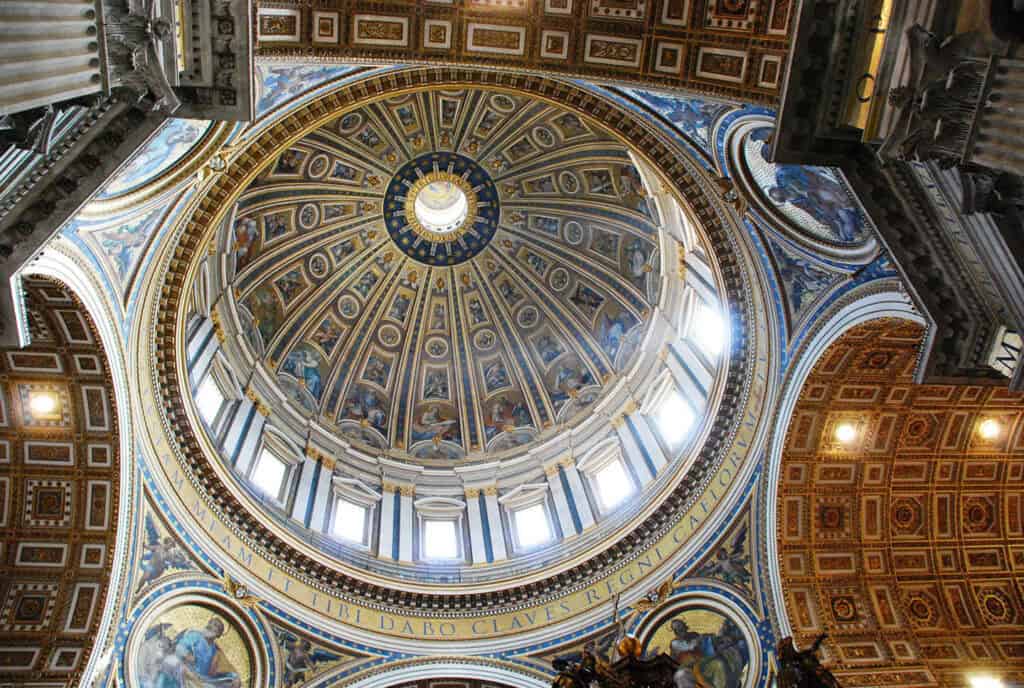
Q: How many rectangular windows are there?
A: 8